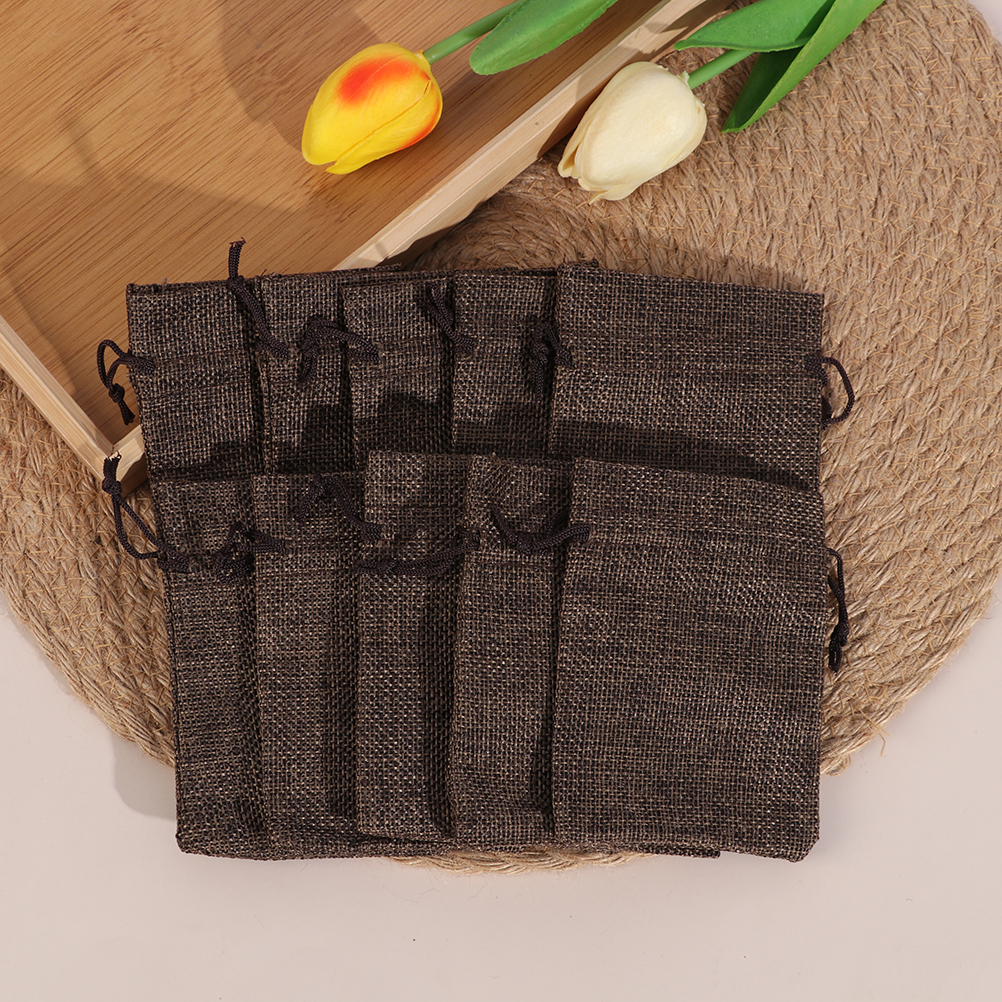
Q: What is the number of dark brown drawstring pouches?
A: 10